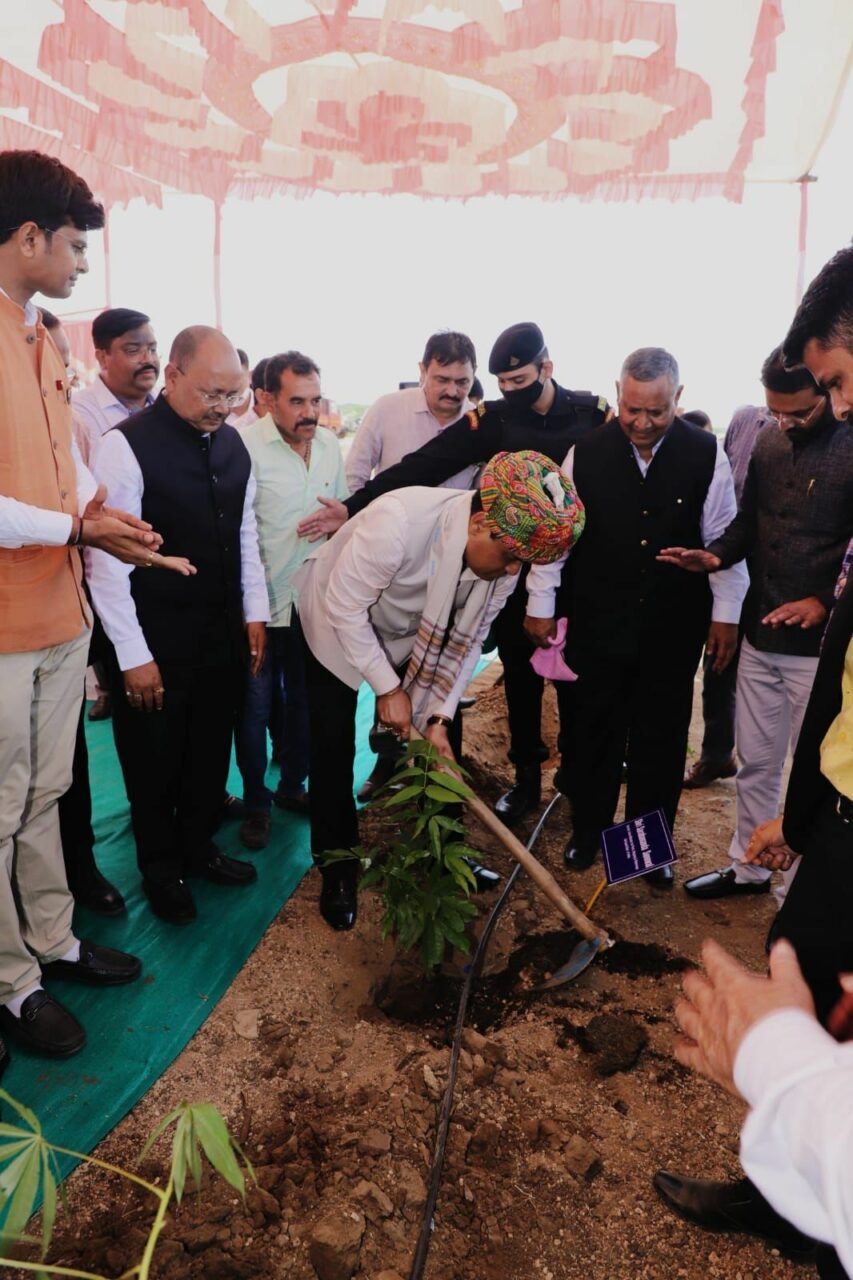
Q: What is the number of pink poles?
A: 3